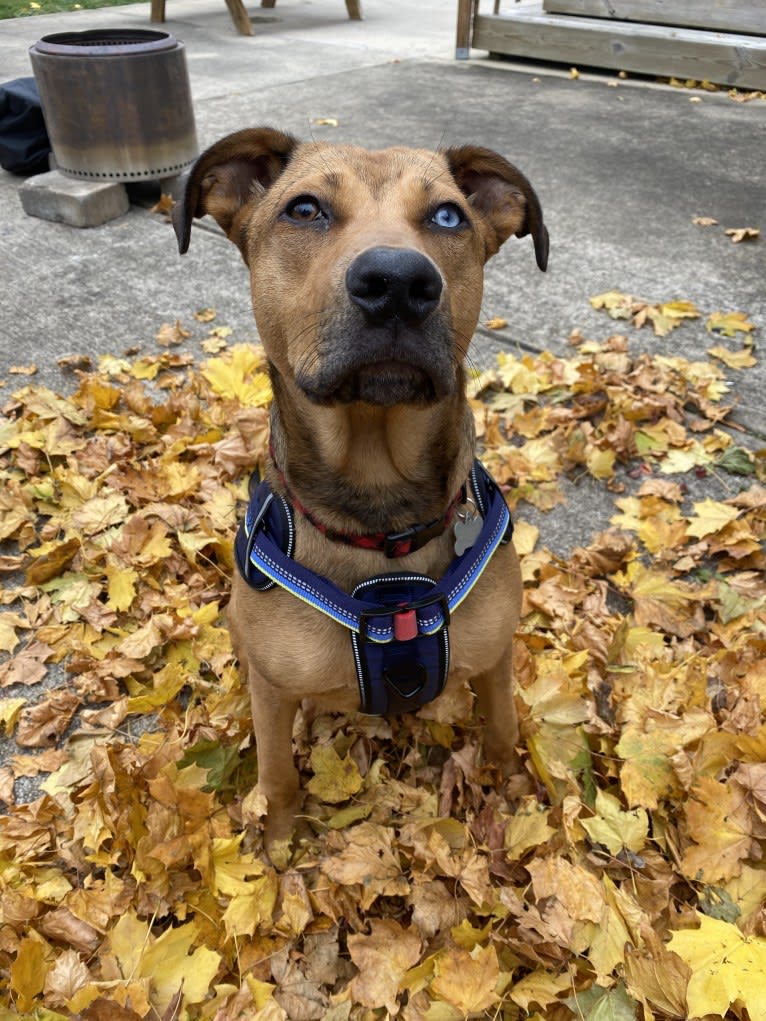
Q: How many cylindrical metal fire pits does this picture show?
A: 1